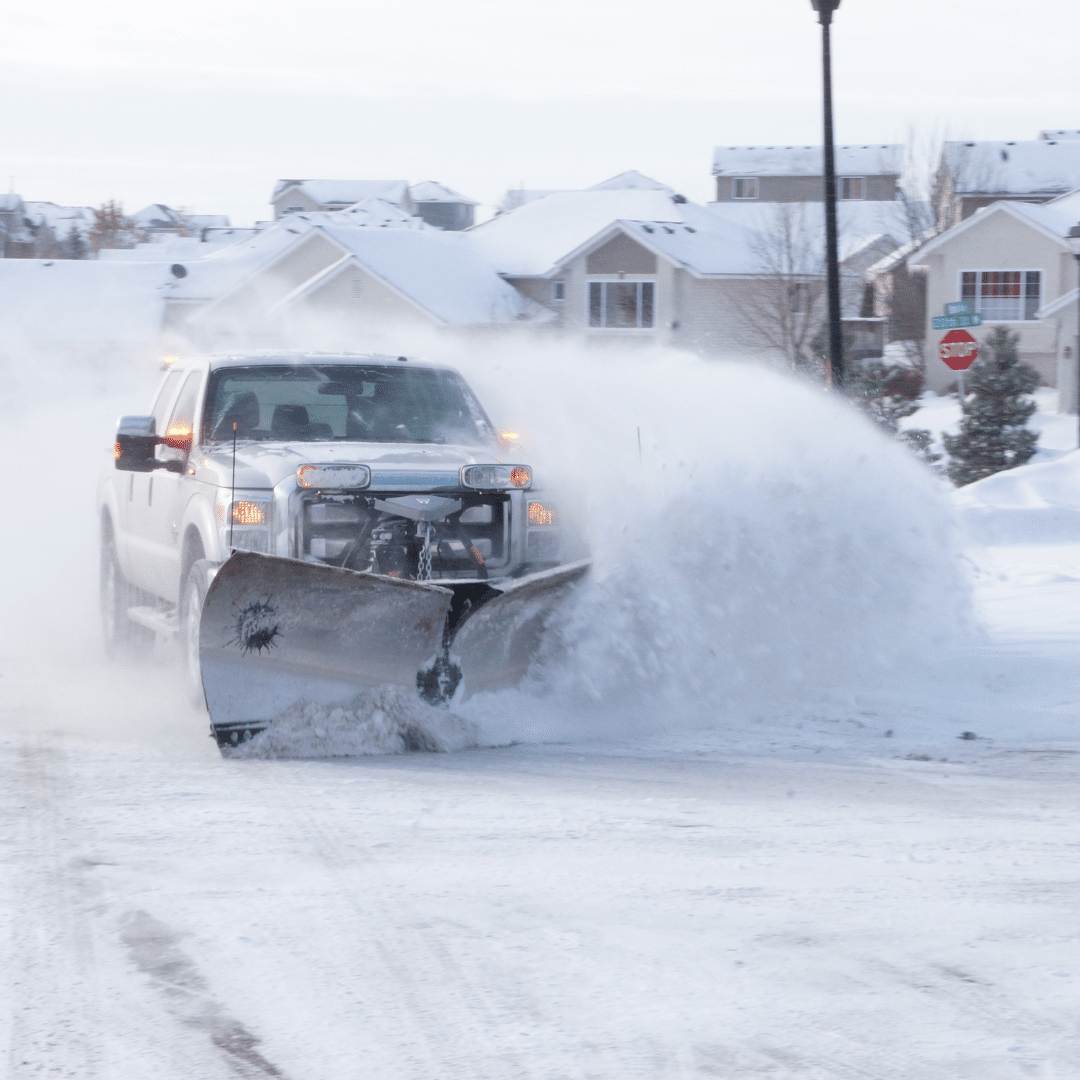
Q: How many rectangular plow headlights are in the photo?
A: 2